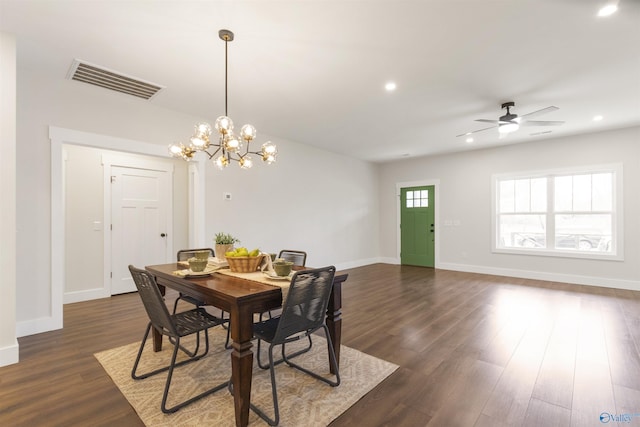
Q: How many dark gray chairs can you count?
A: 4